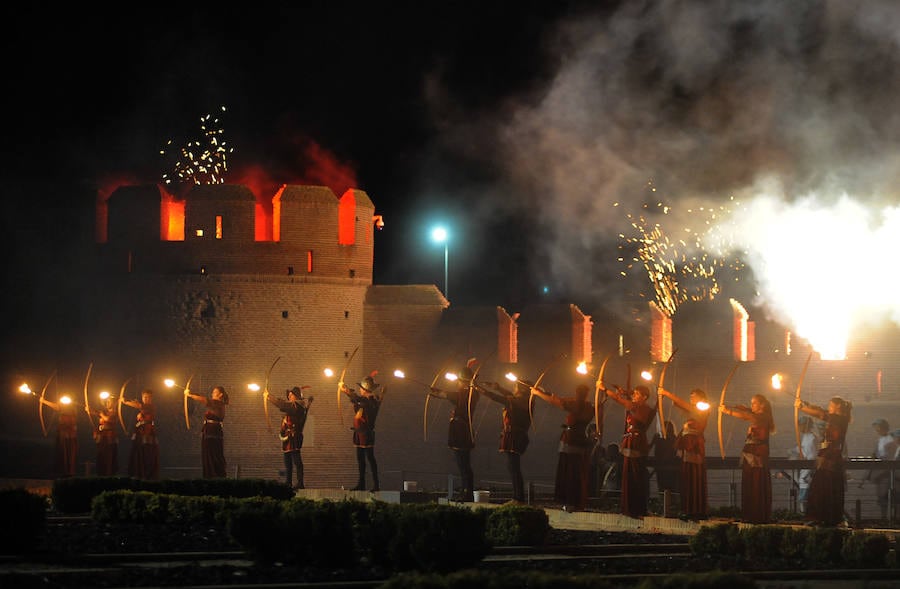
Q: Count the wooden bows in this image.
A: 13